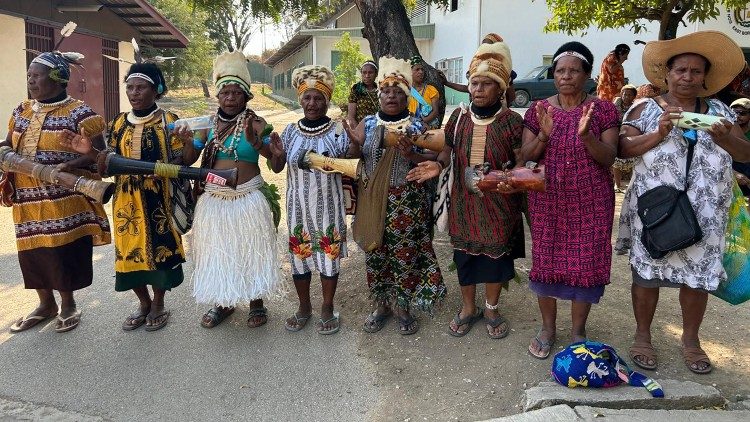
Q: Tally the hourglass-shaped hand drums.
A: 5